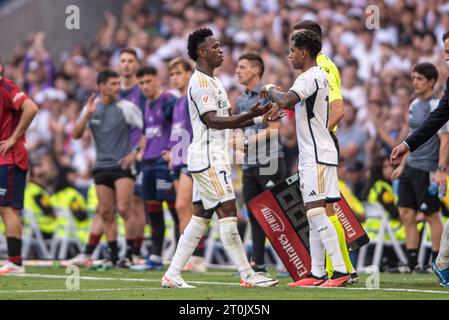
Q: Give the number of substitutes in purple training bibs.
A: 3